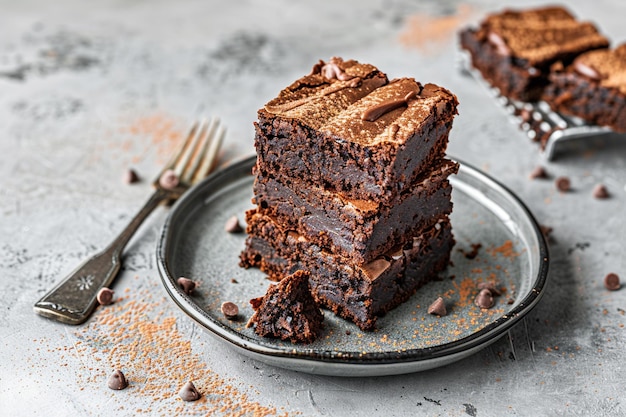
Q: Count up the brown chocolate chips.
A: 15